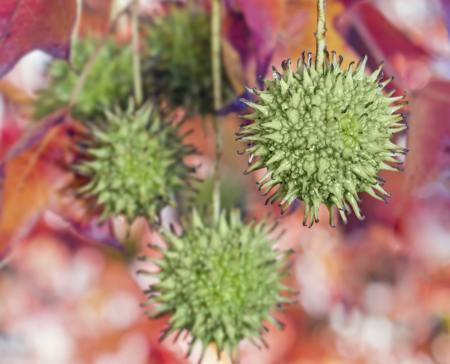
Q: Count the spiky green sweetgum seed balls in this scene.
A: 5